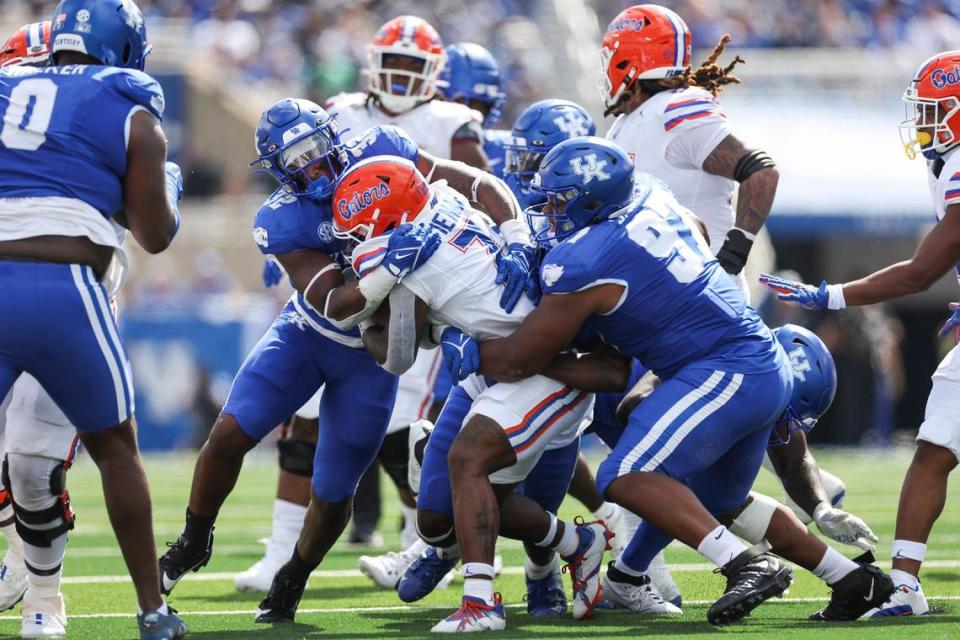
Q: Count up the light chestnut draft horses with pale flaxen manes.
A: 0